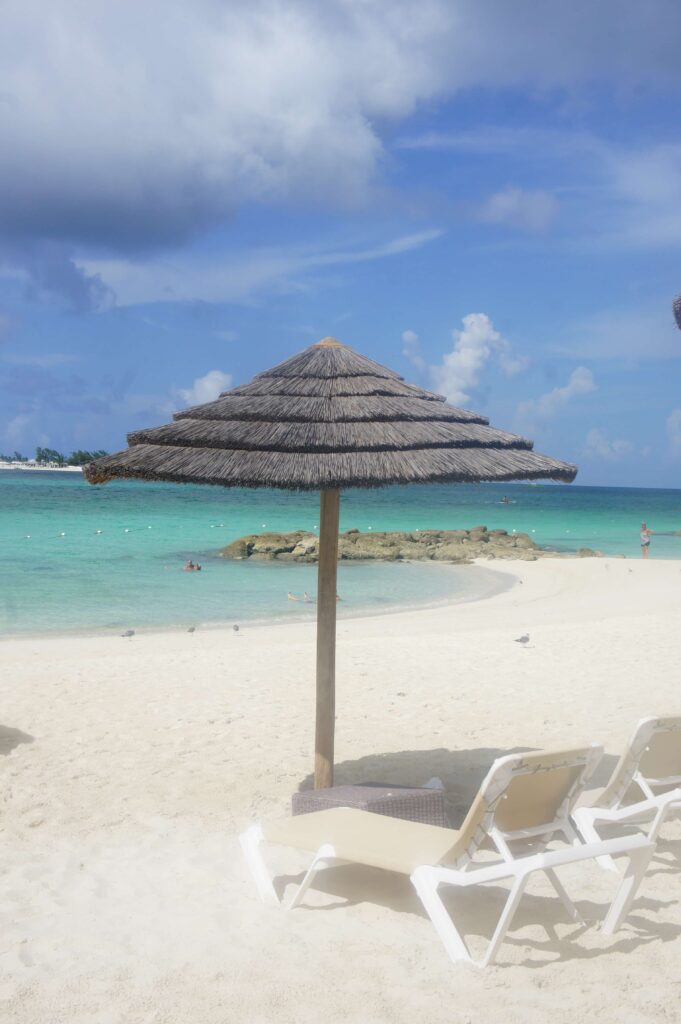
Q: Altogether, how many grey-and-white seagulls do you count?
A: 4